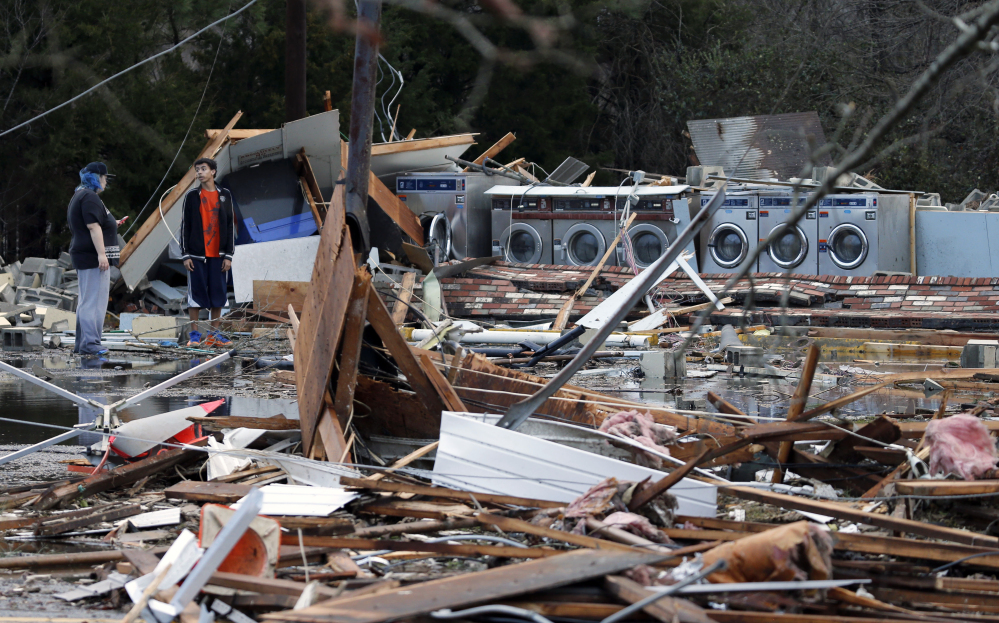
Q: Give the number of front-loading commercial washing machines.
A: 7